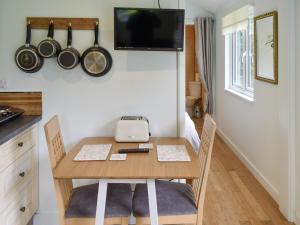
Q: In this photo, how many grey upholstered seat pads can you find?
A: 2